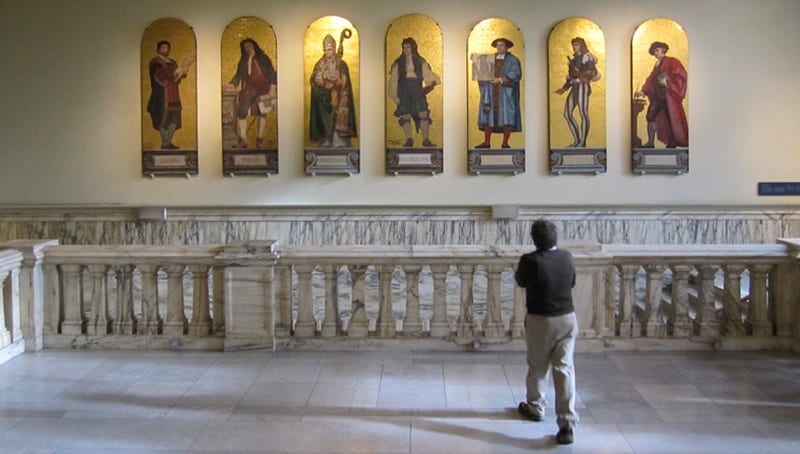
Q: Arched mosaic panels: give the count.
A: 7